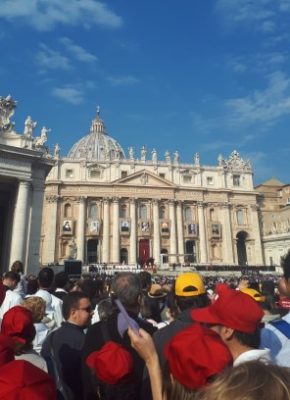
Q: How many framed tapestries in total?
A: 7